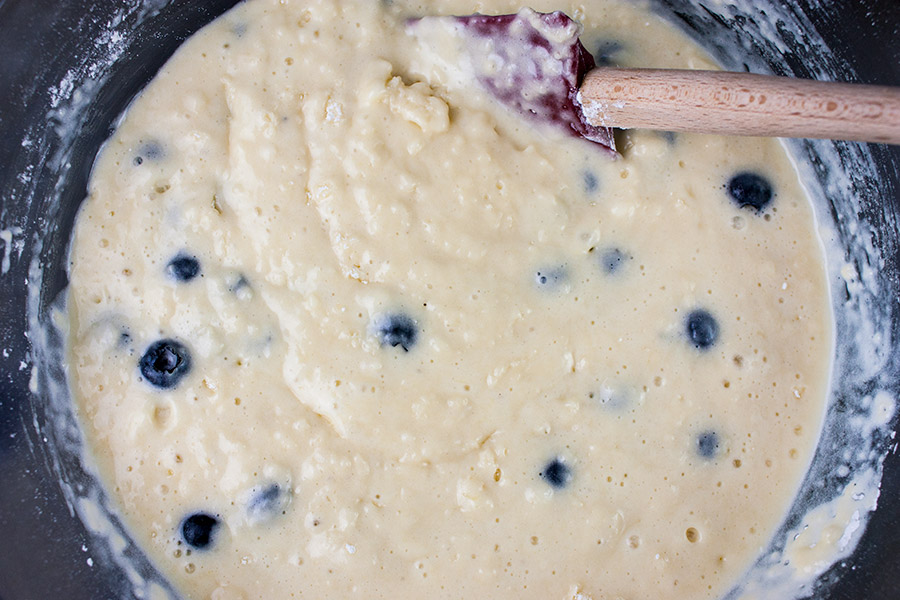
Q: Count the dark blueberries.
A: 7